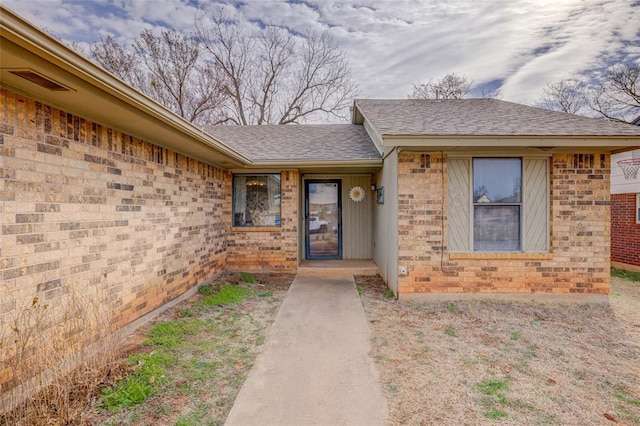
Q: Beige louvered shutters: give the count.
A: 2